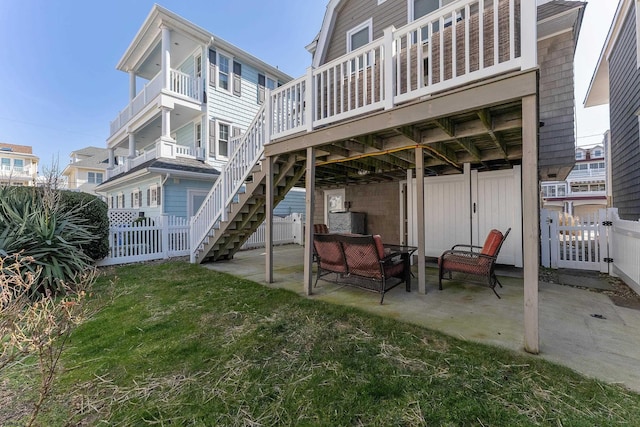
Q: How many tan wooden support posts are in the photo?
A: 4